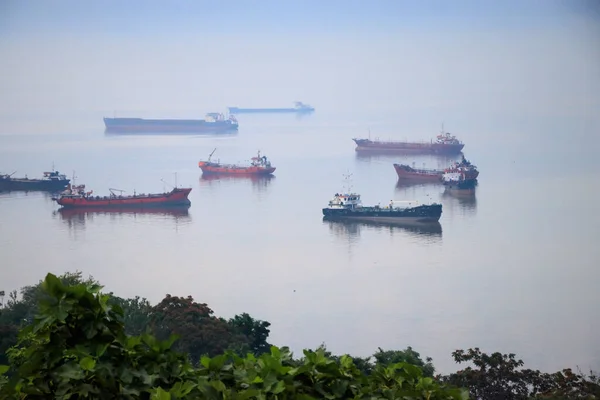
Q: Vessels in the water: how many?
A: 9